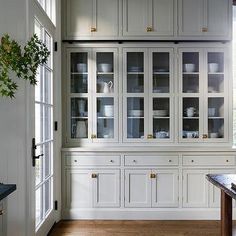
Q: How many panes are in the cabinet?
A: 12